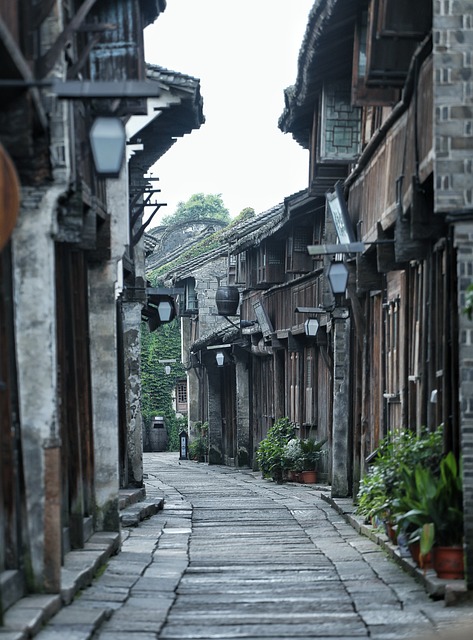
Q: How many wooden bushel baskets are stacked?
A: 0